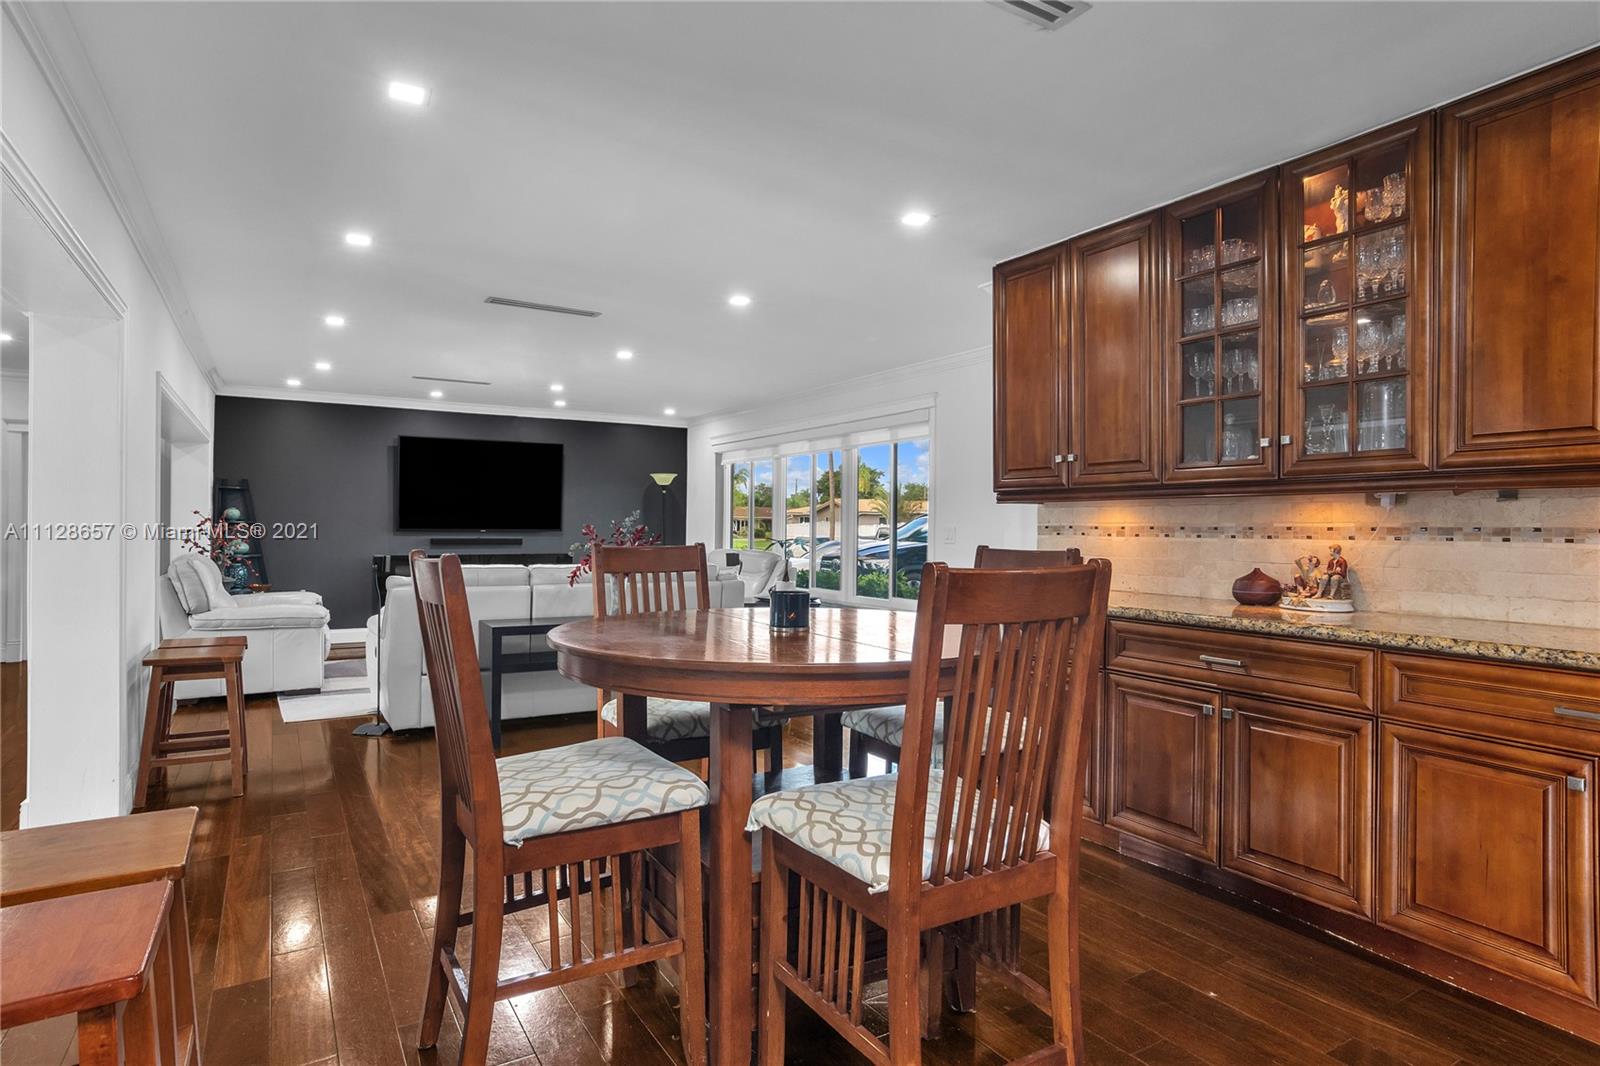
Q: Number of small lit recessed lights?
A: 13